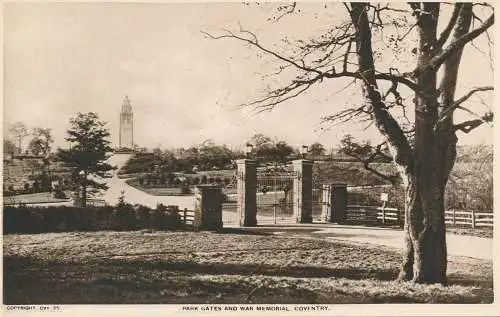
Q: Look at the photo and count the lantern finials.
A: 2